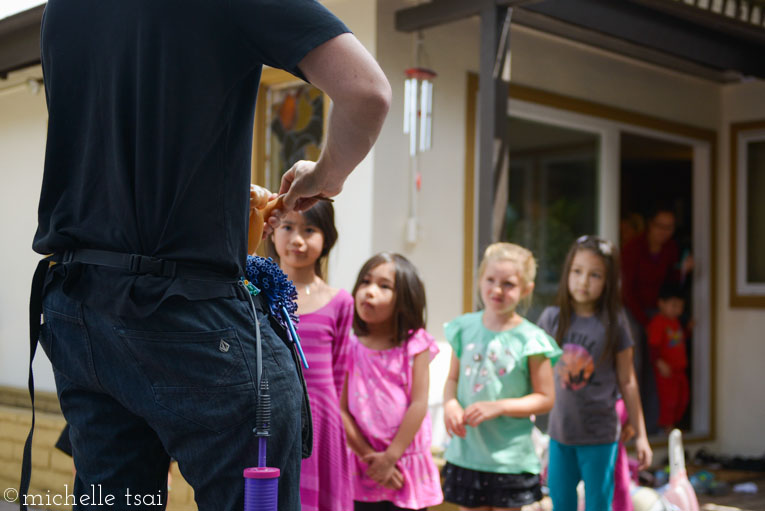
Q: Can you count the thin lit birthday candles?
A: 0